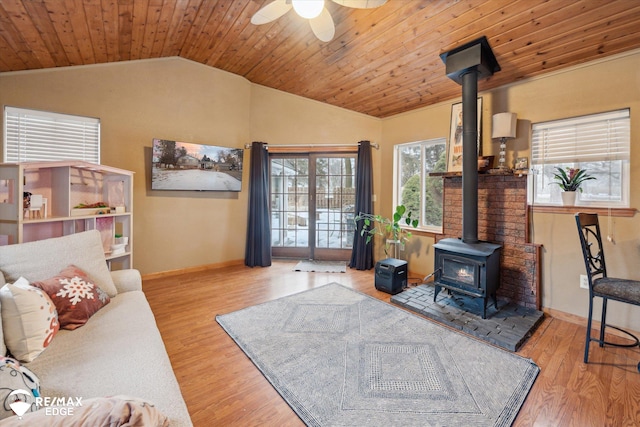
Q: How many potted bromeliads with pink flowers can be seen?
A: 1